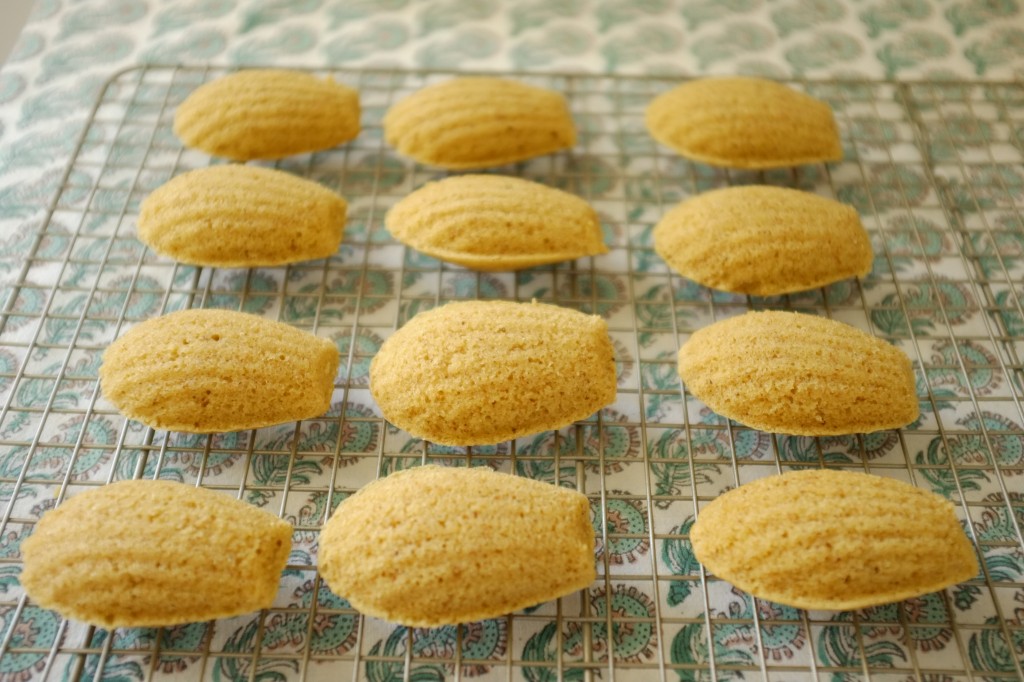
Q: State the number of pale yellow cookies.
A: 12